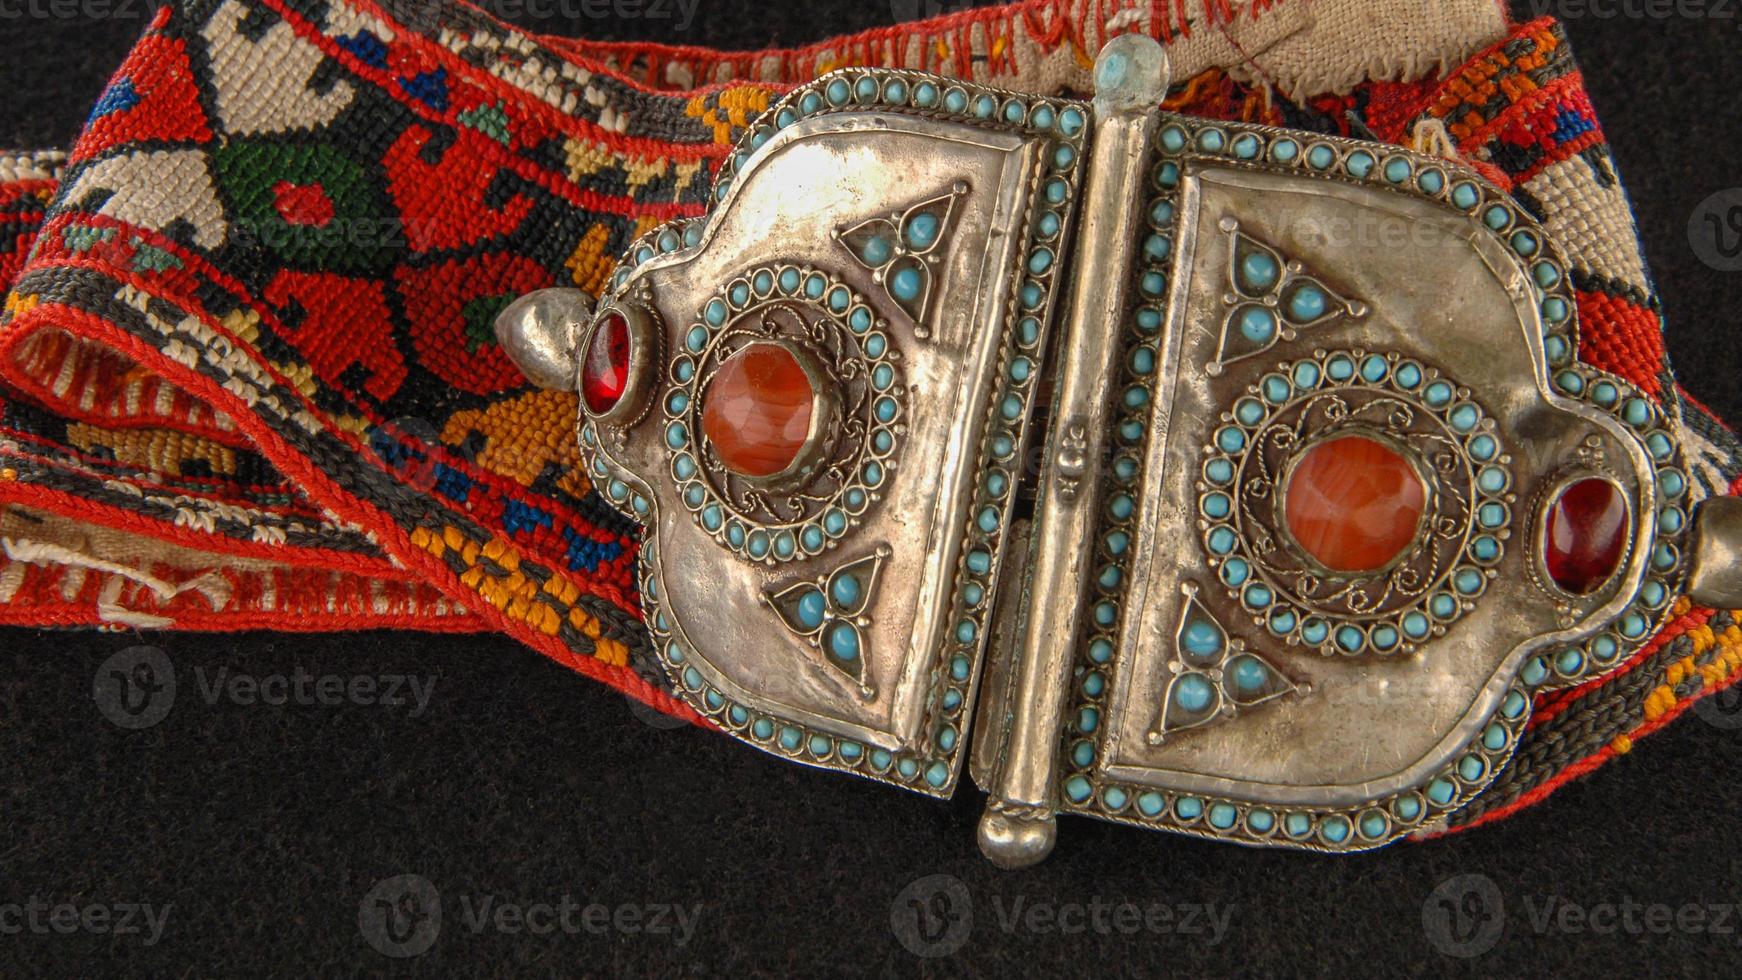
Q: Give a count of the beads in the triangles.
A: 12